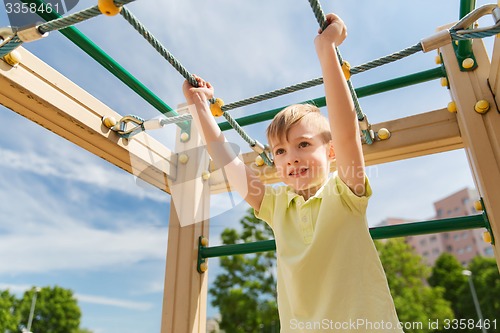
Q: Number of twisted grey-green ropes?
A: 4